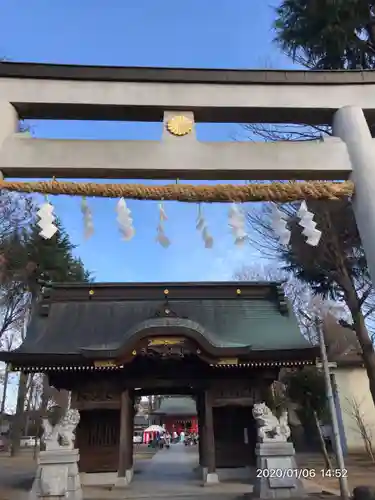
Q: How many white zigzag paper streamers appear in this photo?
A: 8